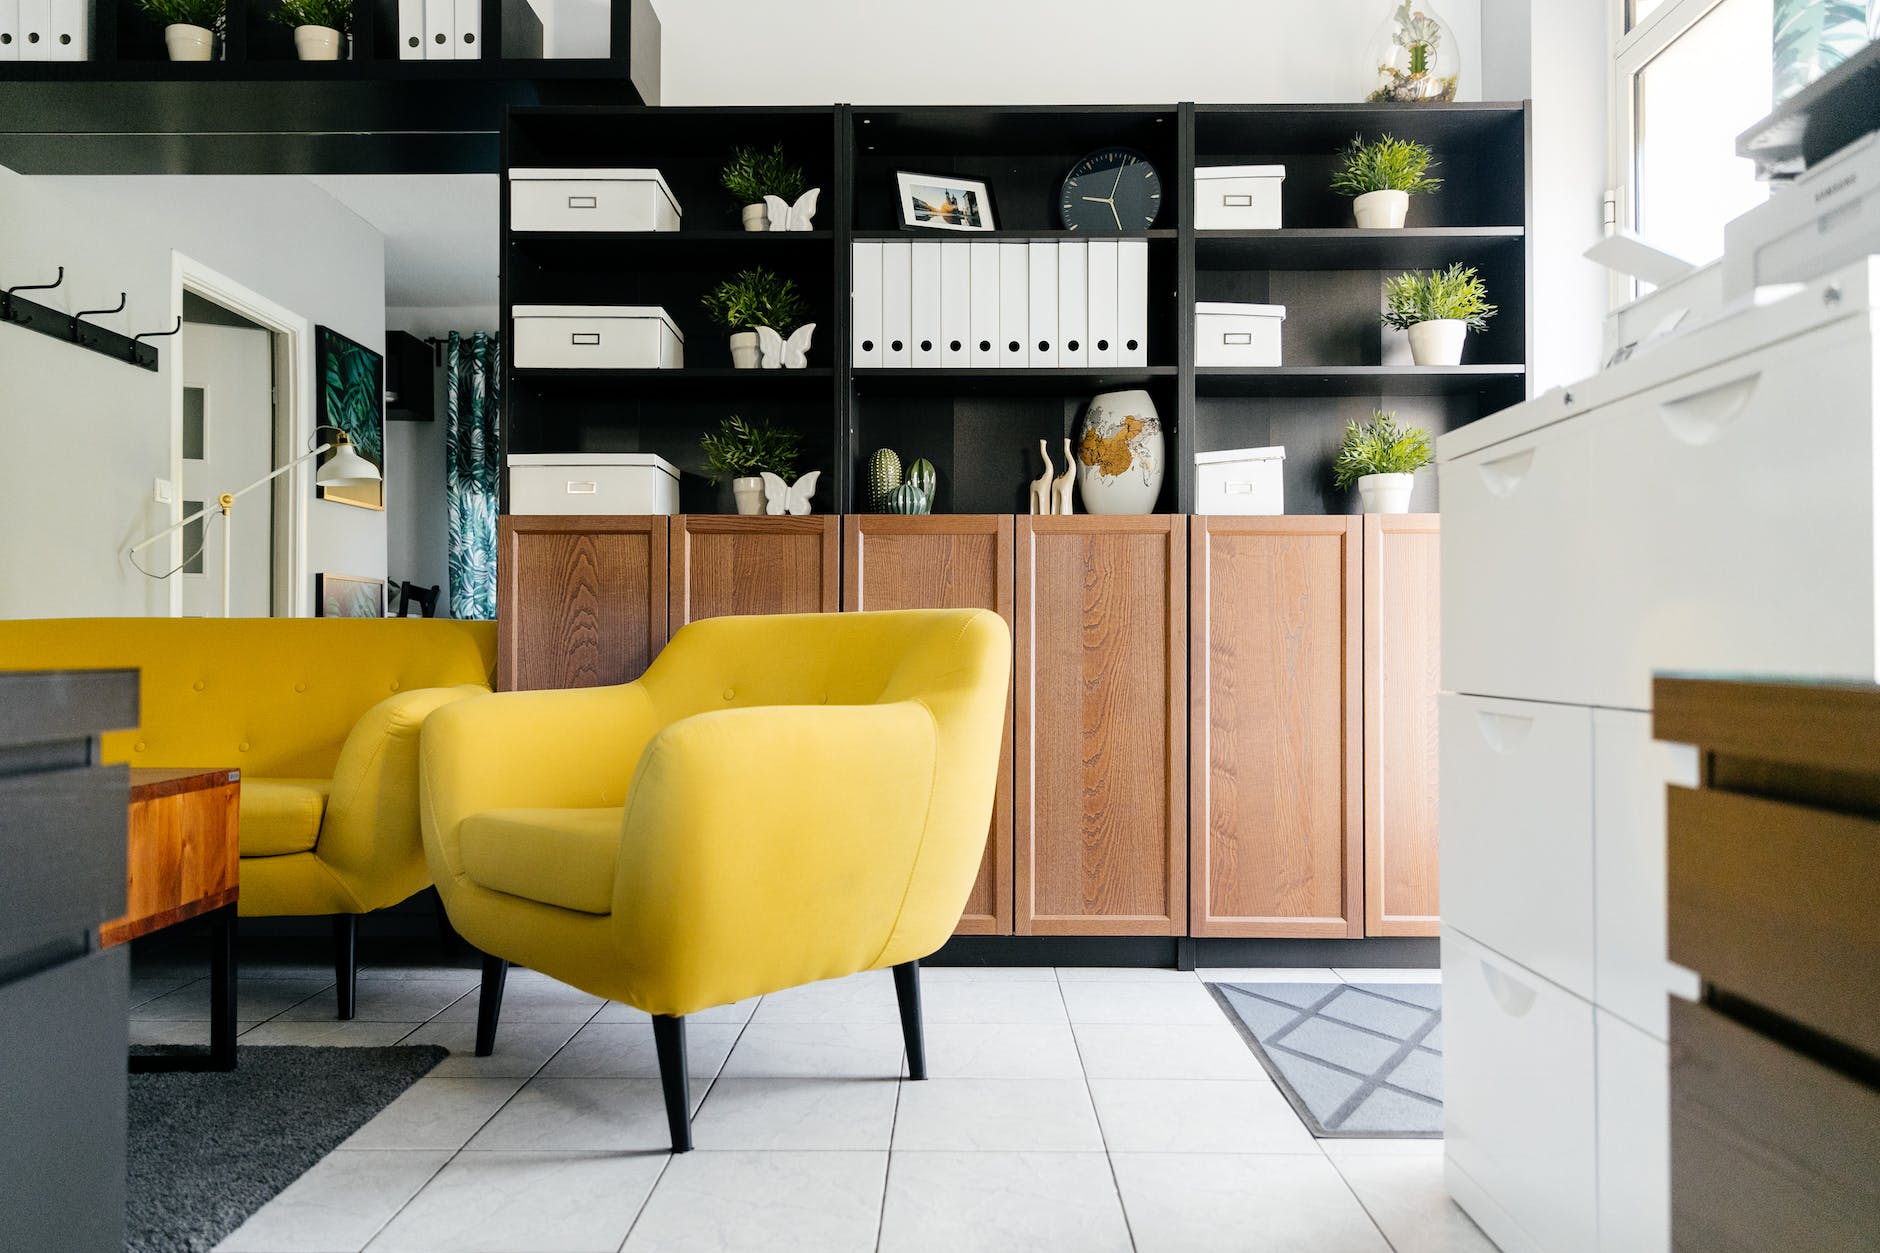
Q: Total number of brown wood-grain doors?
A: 6